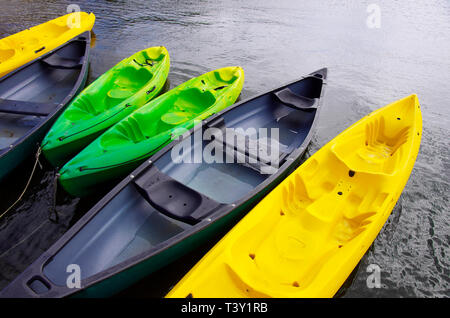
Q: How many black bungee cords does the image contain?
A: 2